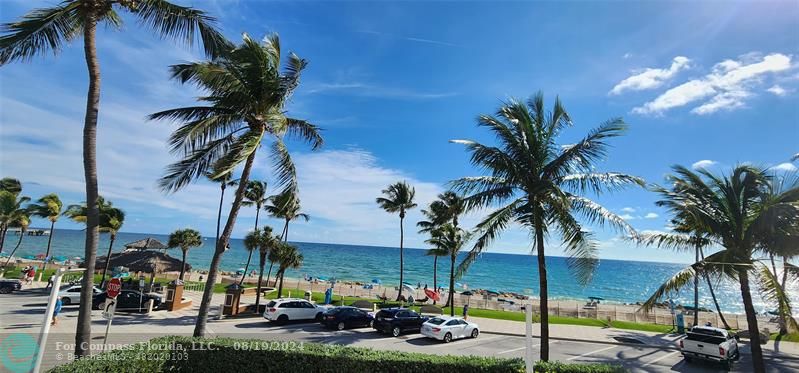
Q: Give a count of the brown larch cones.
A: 0